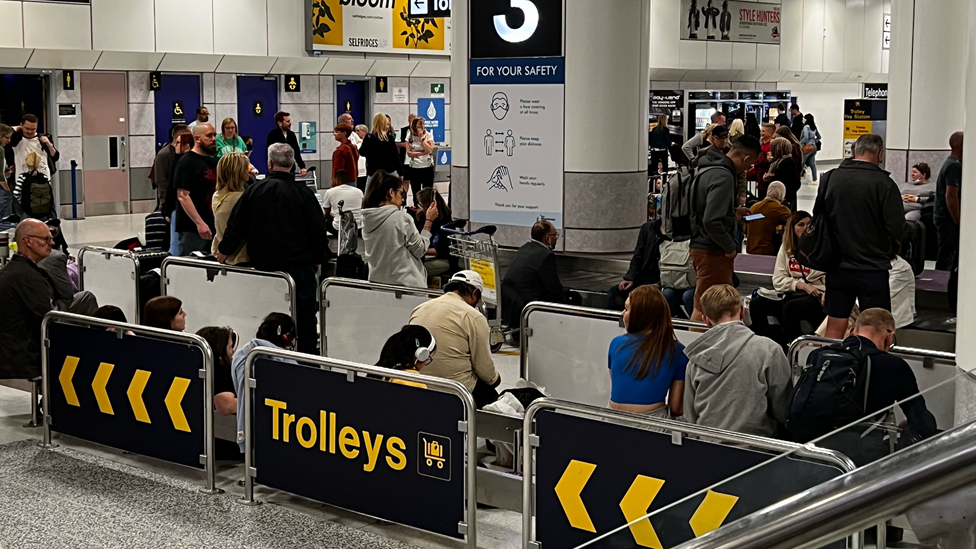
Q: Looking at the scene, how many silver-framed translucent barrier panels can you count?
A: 5